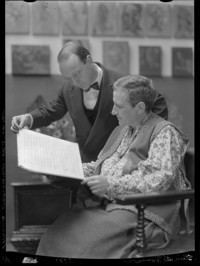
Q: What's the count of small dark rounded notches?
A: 2